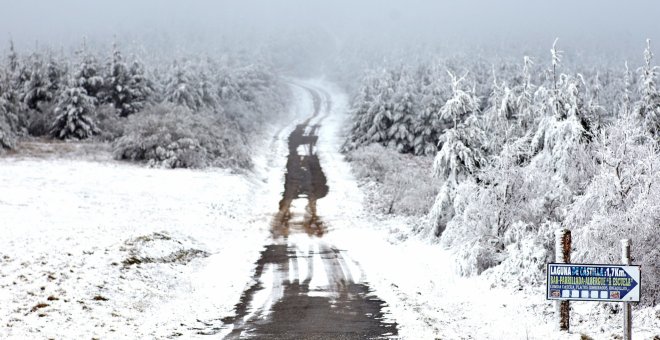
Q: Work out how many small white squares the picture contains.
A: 5